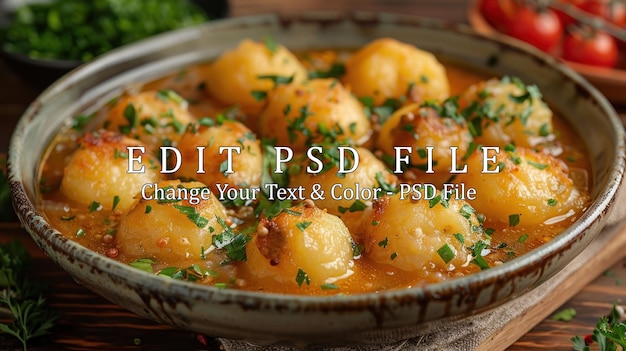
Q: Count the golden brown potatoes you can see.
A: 13